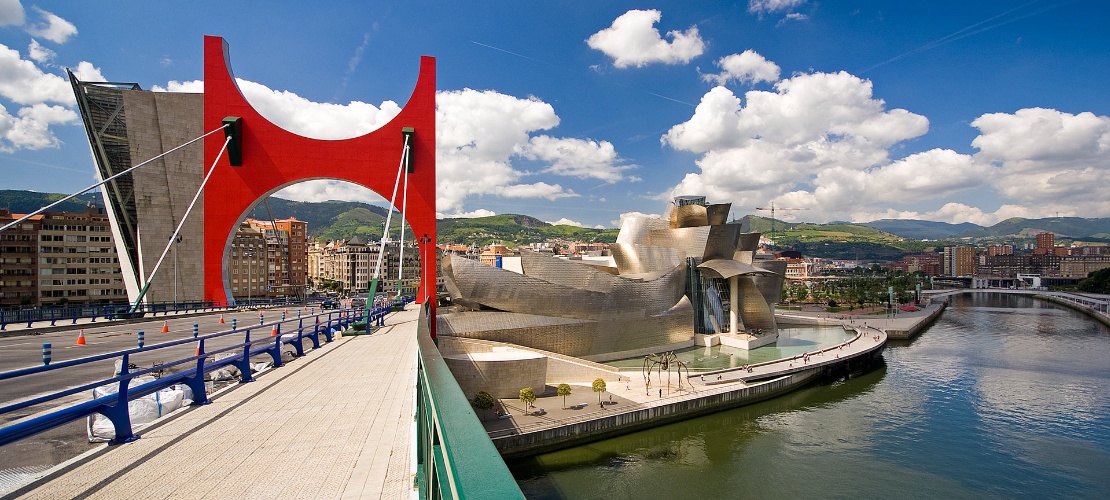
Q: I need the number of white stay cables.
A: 4